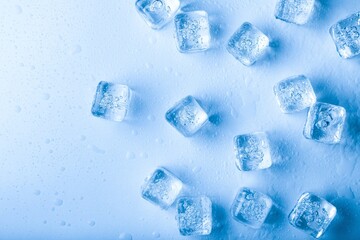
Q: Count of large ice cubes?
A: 14